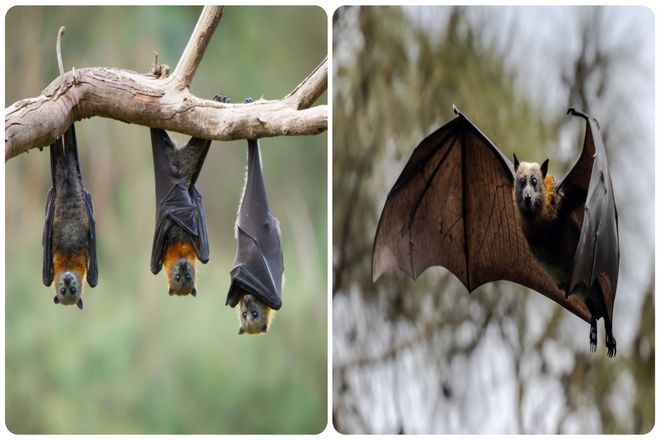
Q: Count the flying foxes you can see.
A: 4